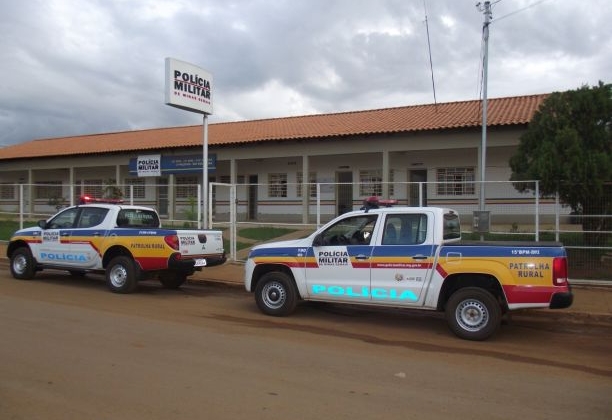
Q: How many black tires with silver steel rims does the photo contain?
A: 4